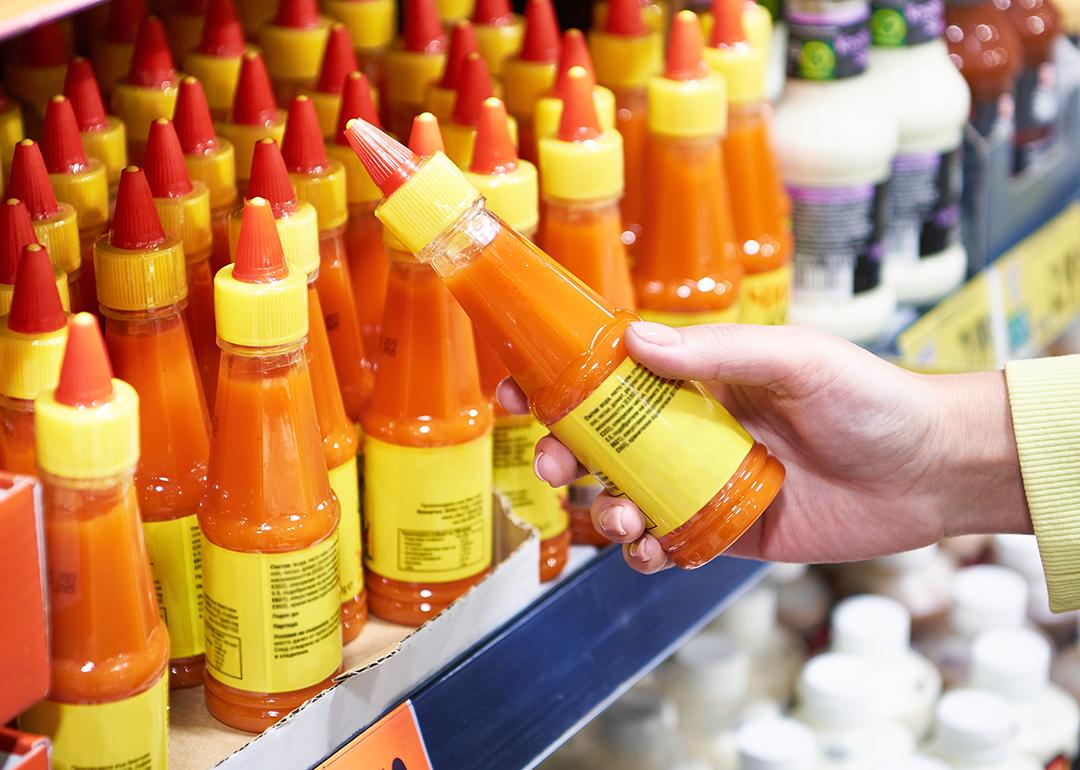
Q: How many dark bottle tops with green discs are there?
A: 2